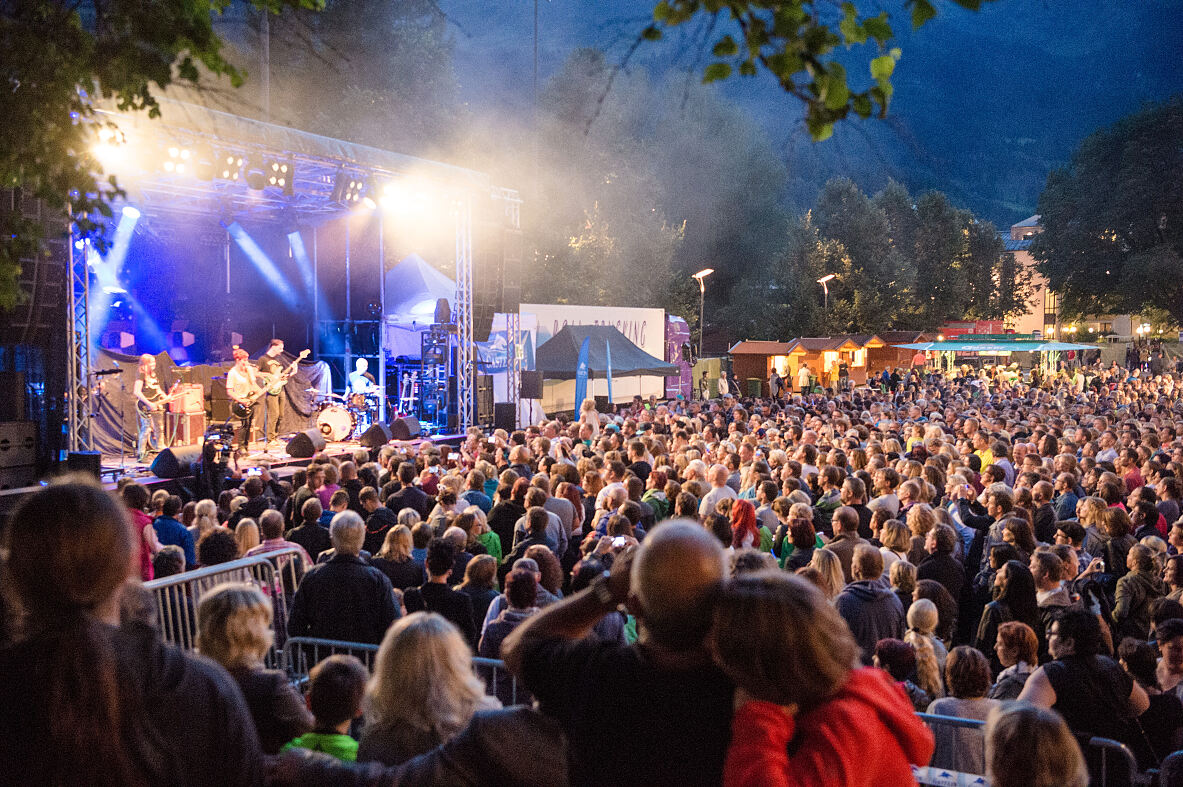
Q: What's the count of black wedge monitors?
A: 4